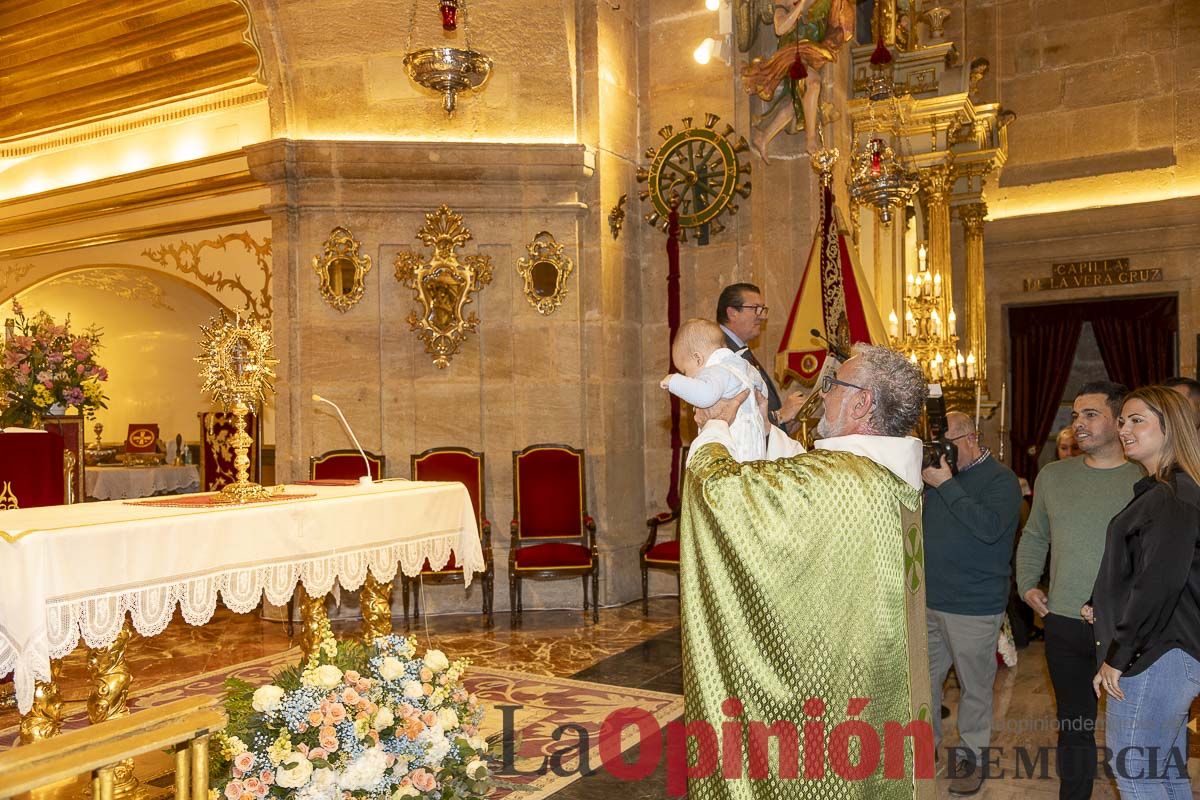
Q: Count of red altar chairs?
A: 4